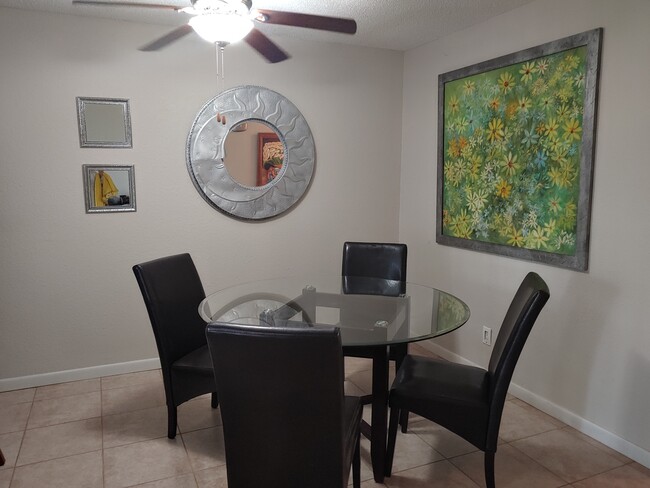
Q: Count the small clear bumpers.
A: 4